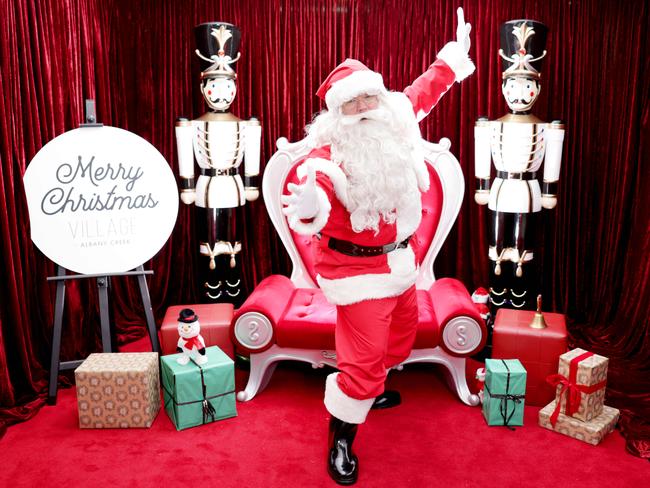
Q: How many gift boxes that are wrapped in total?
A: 5